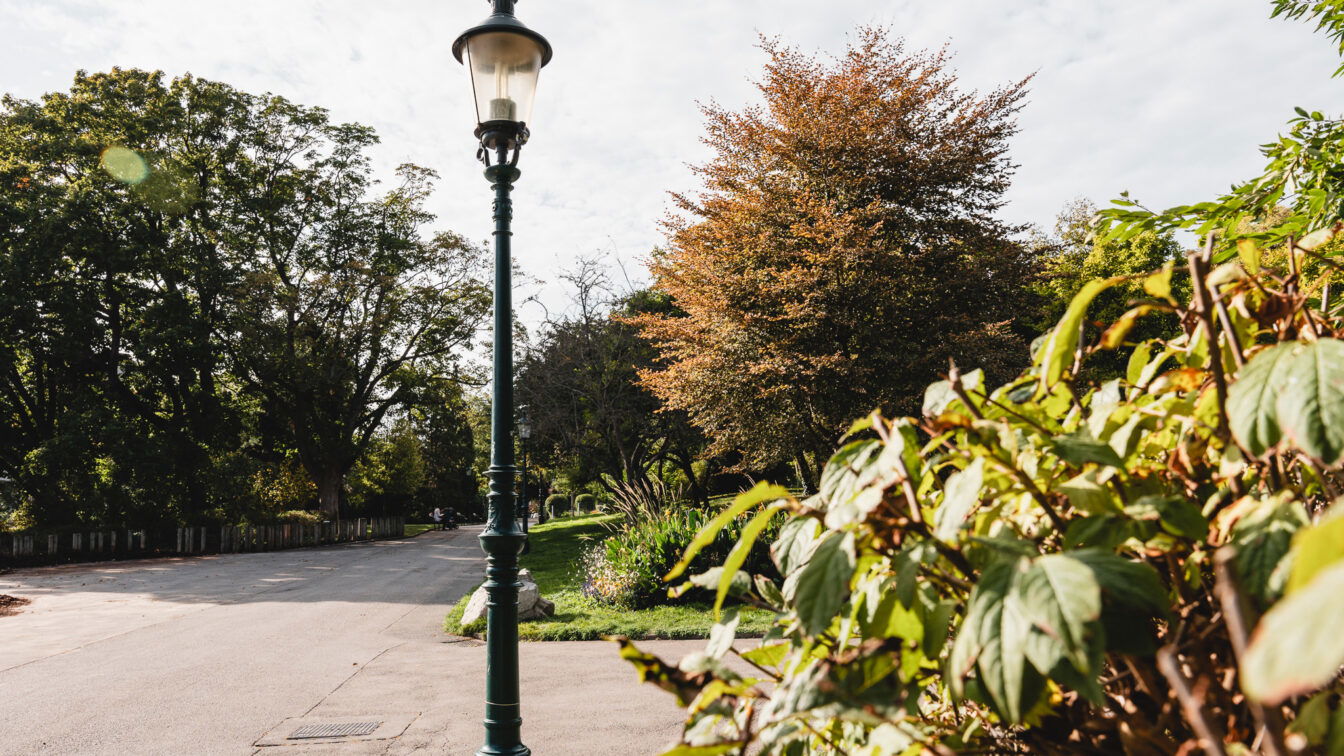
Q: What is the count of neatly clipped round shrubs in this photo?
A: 2